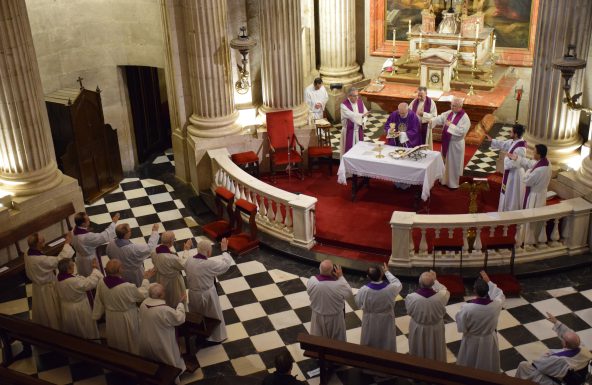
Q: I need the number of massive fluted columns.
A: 5